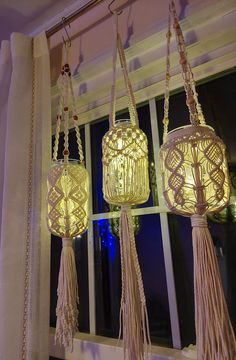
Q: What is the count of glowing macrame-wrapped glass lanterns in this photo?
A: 3